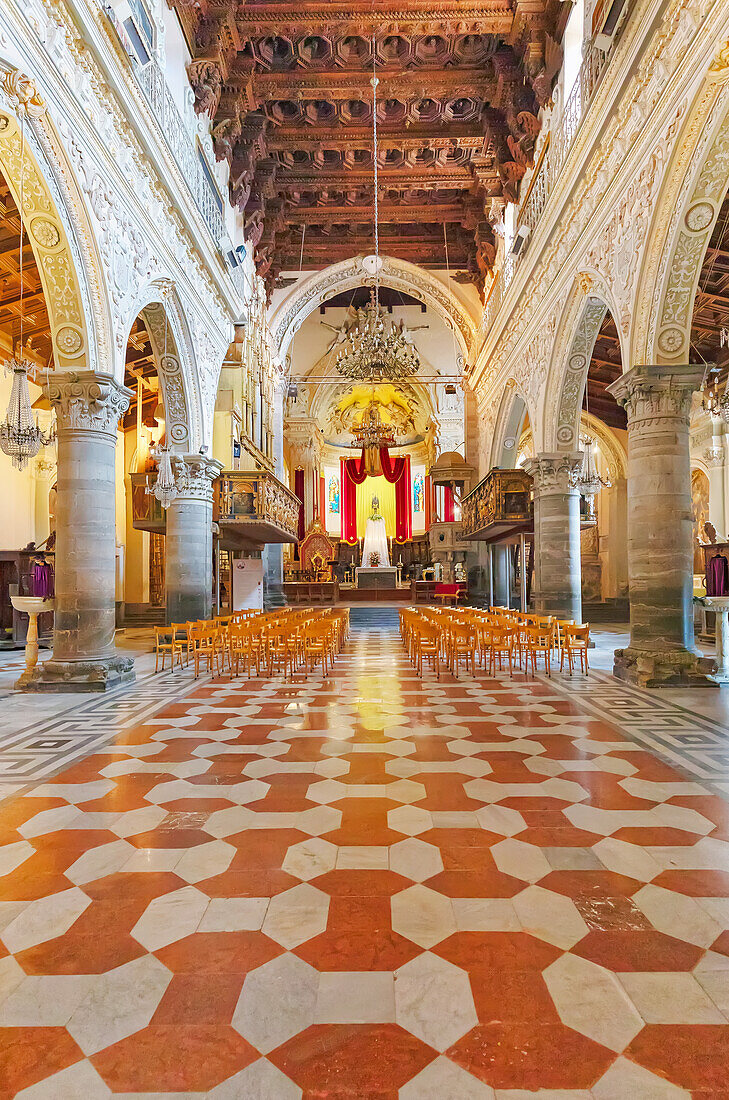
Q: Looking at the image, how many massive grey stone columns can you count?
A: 4